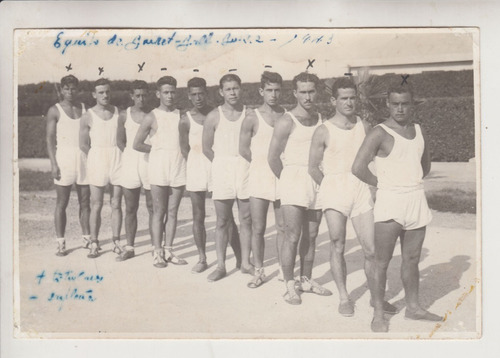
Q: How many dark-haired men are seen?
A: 10